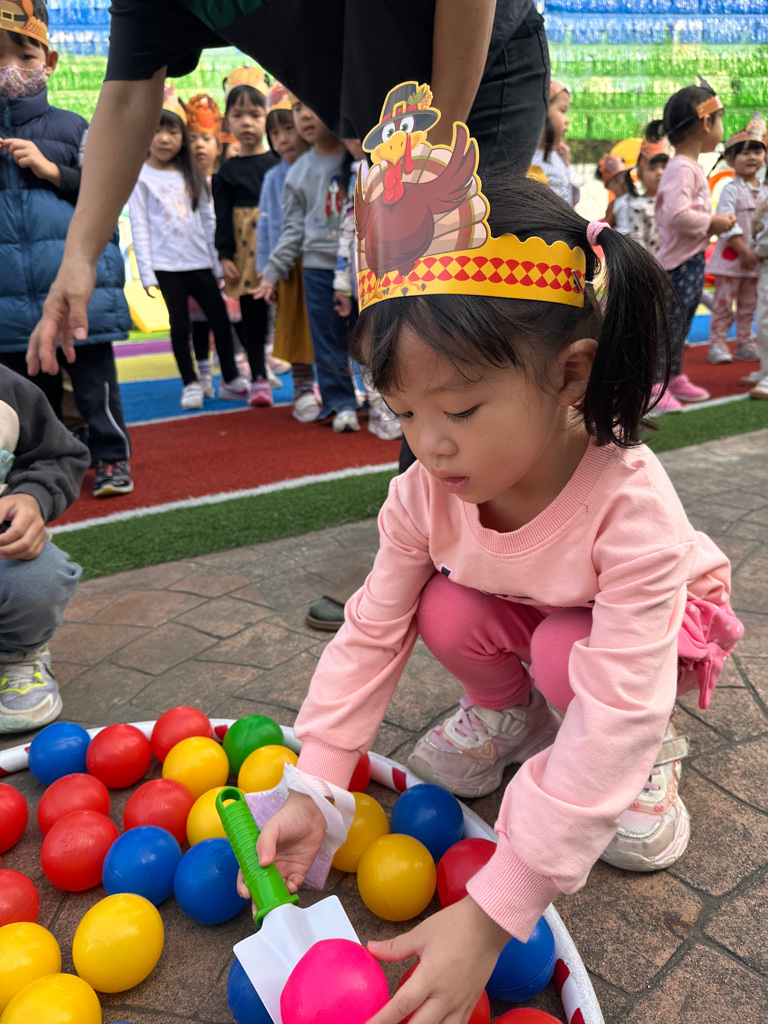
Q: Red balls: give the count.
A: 11